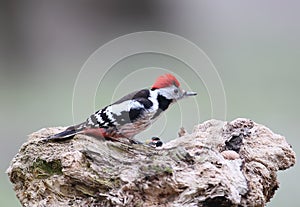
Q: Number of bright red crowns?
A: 1